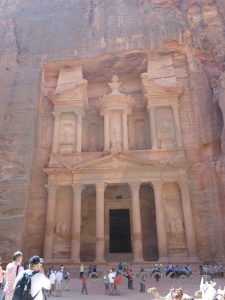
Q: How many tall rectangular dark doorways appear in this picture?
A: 1